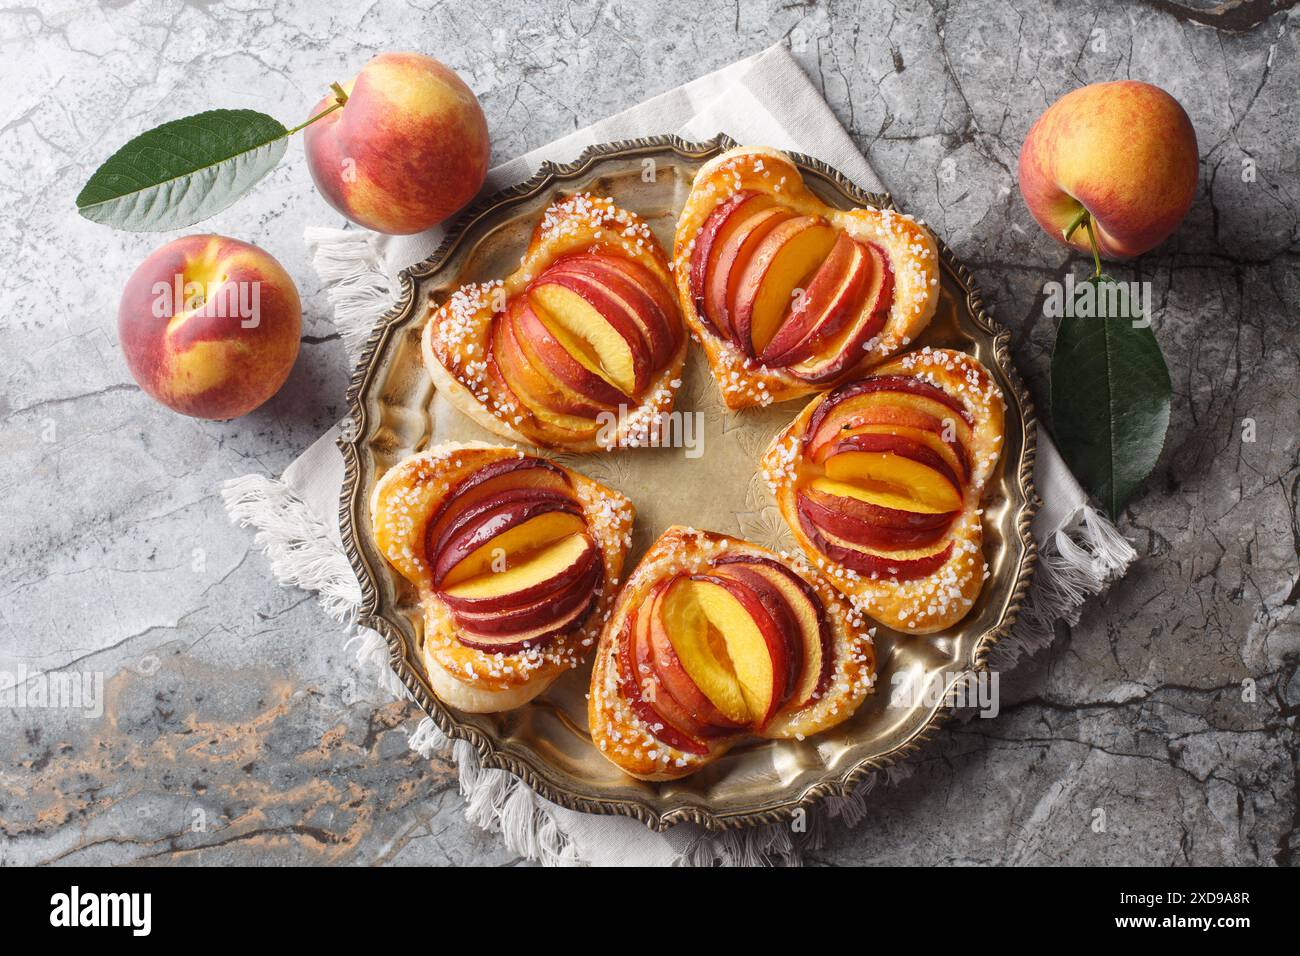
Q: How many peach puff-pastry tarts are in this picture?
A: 5